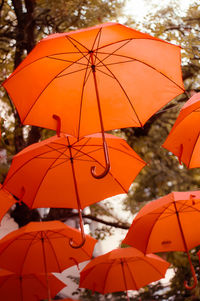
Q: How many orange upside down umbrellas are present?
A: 0